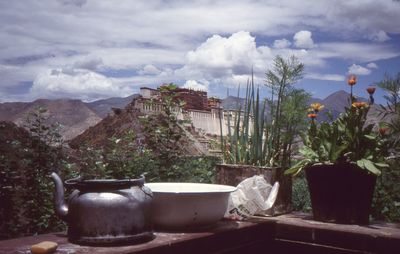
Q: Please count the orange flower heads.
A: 6